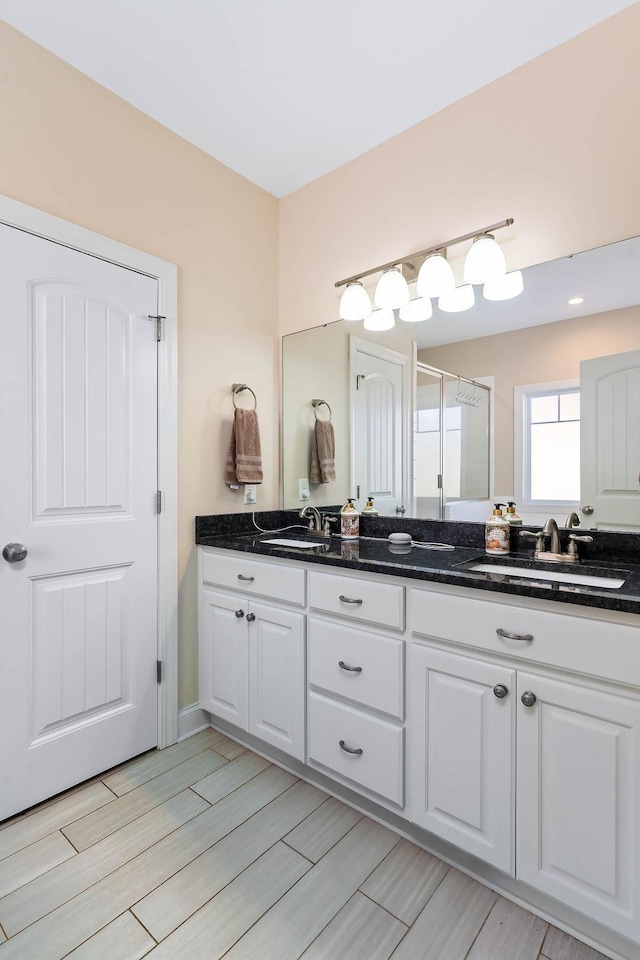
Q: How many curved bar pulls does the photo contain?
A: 5